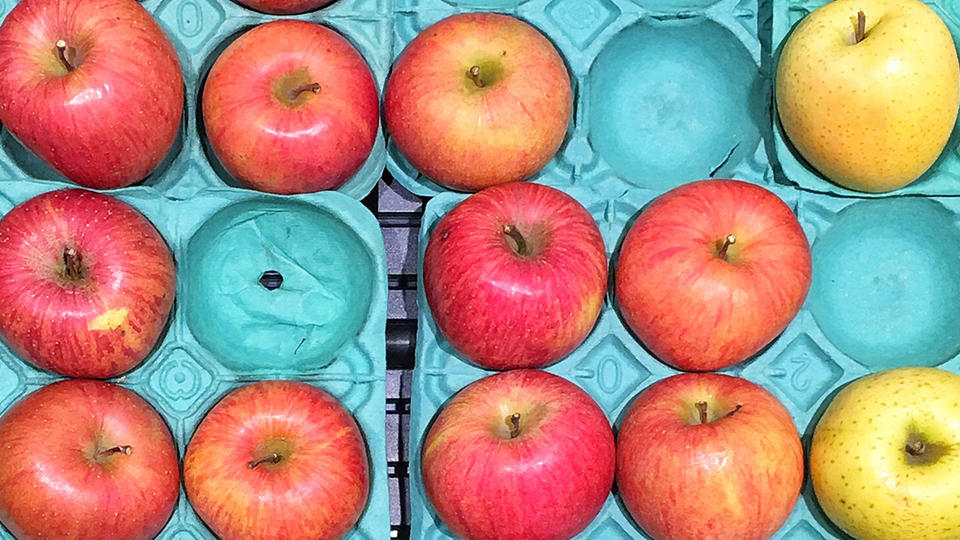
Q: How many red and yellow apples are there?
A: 13